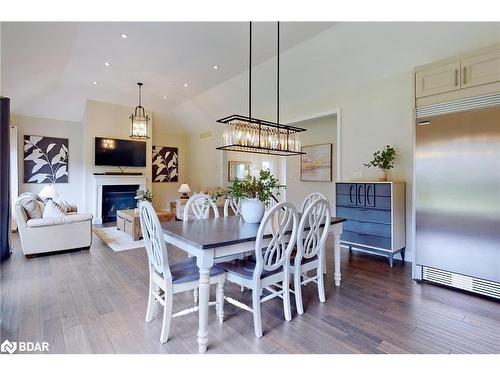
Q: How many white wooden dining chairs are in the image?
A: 6